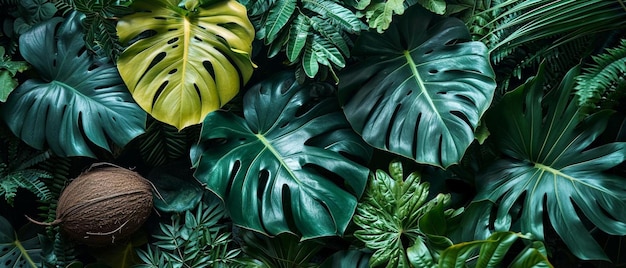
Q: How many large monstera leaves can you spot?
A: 5